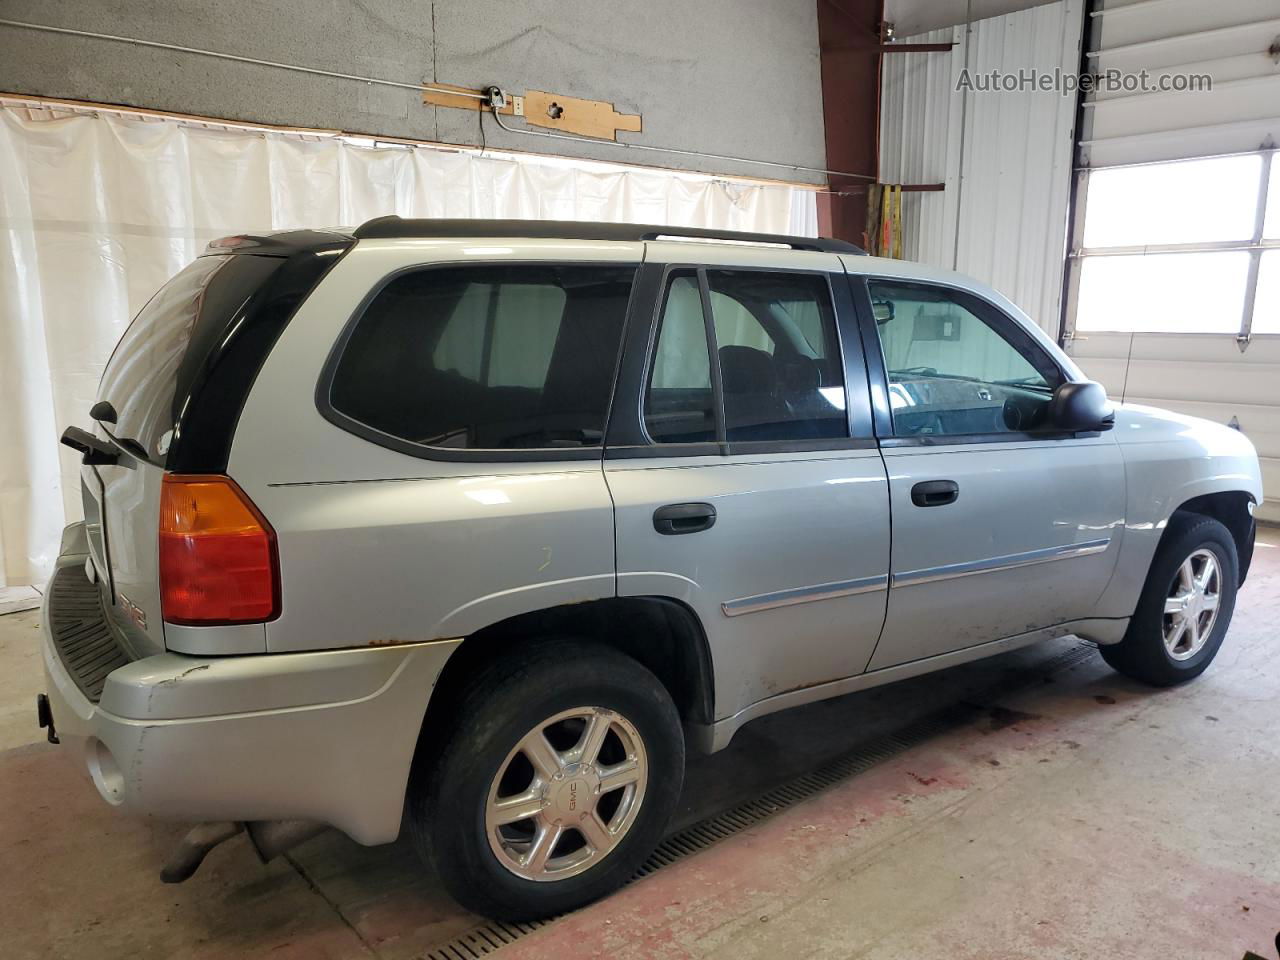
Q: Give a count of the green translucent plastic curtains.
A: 0